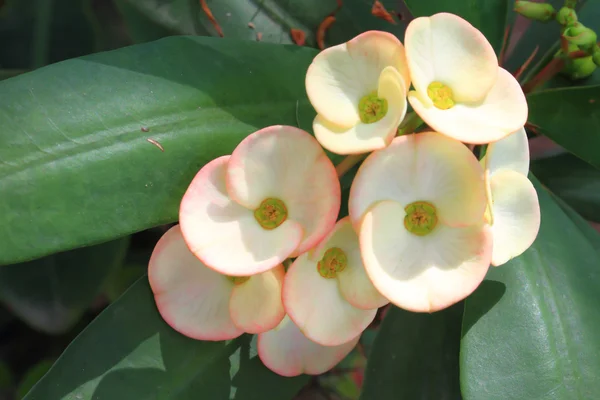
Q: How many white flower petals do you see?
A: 15